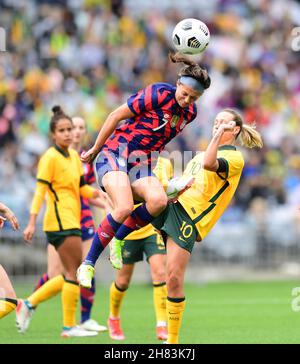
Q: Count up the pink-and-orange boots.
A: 2